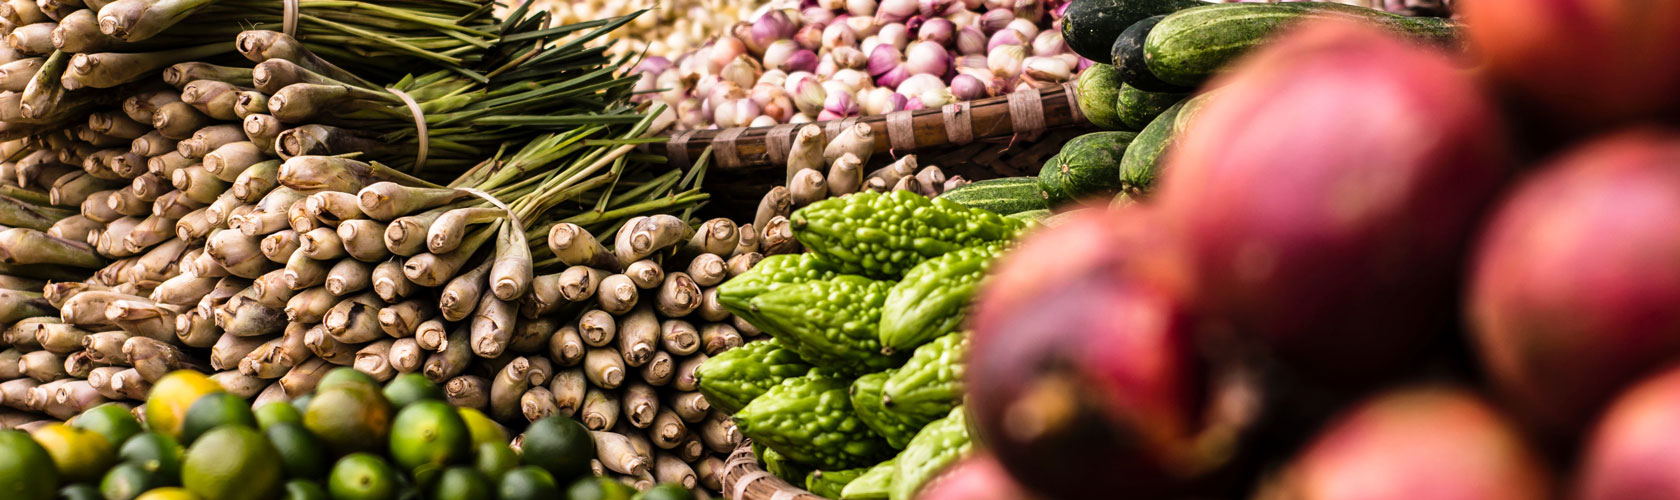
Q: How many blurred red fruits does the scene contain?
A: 7